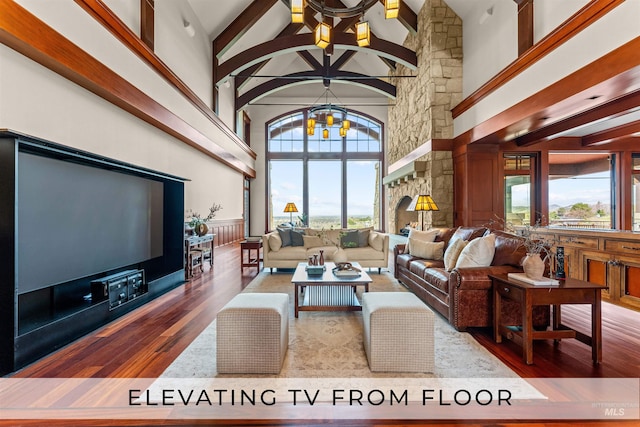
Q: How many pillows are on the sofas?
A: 11